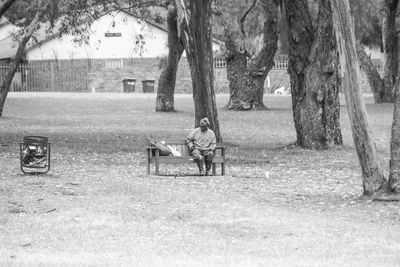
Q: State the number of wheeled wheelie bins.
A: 2